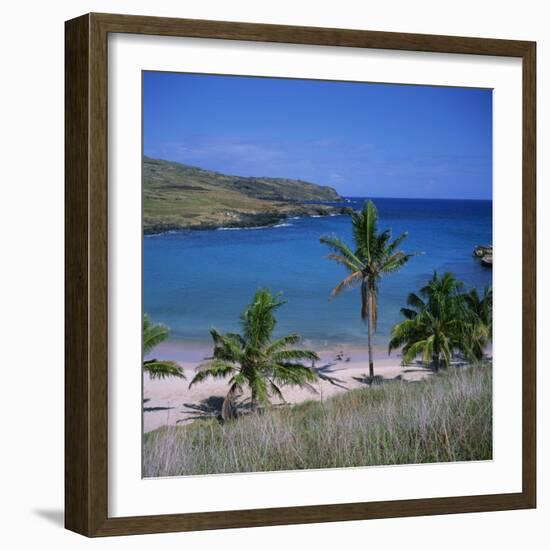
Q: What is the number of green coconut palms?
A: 5